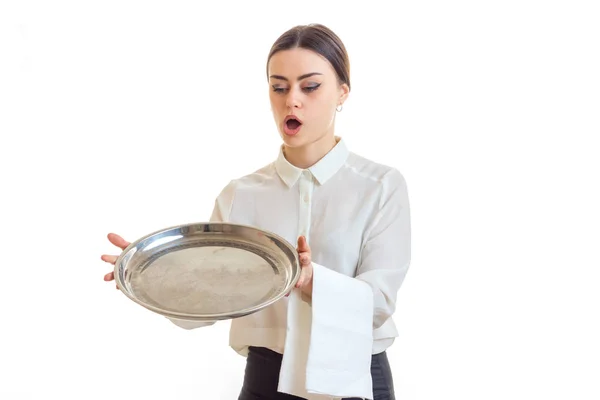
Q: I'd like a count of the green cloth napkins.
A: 0